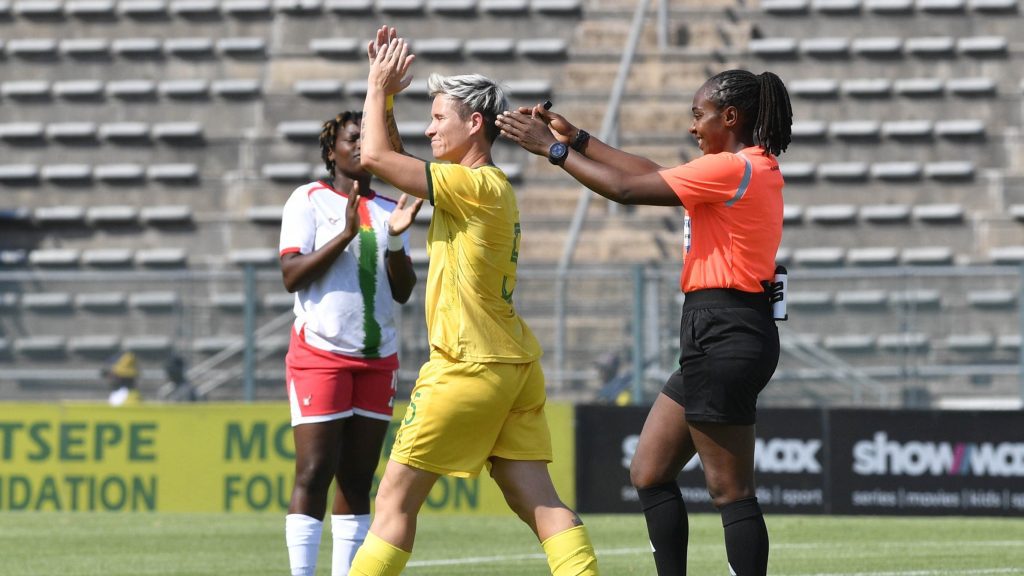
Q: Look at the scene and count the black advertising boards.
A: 2